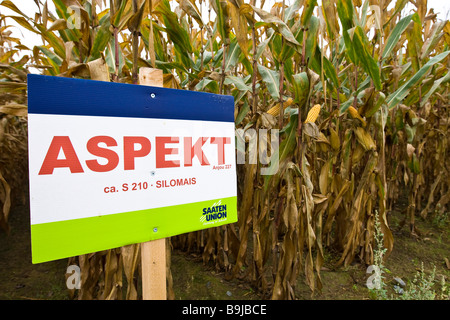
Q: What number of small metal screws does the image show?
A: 3